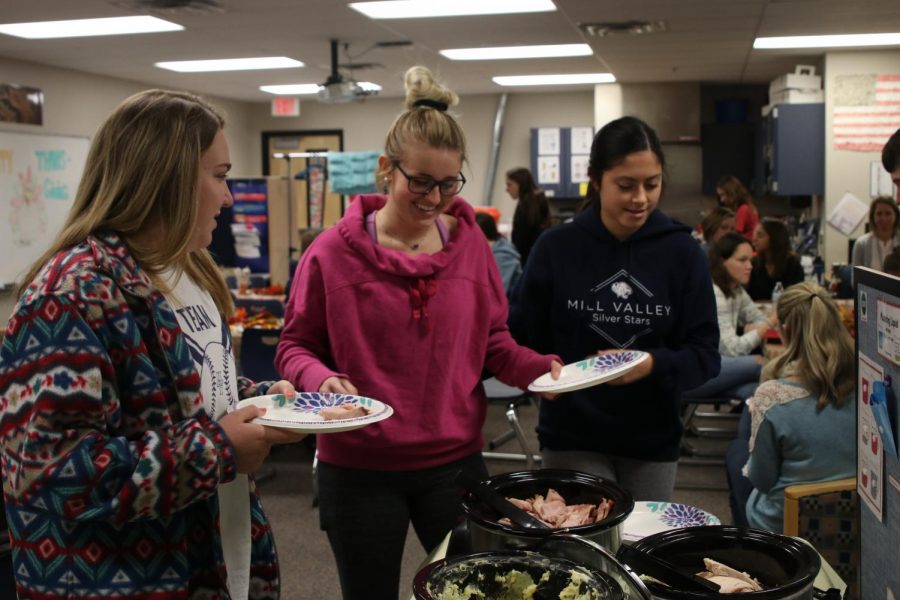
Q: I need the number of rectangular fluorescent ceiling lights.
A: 7